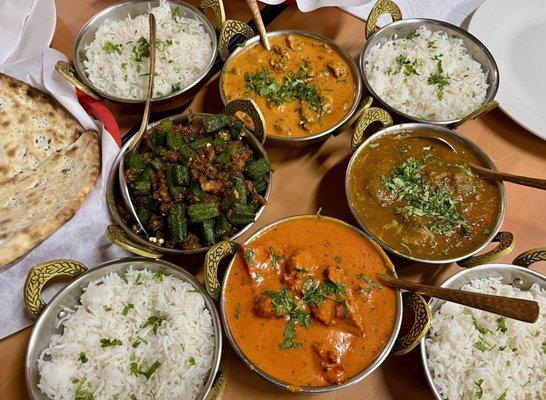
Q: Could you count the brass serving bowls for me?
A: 8